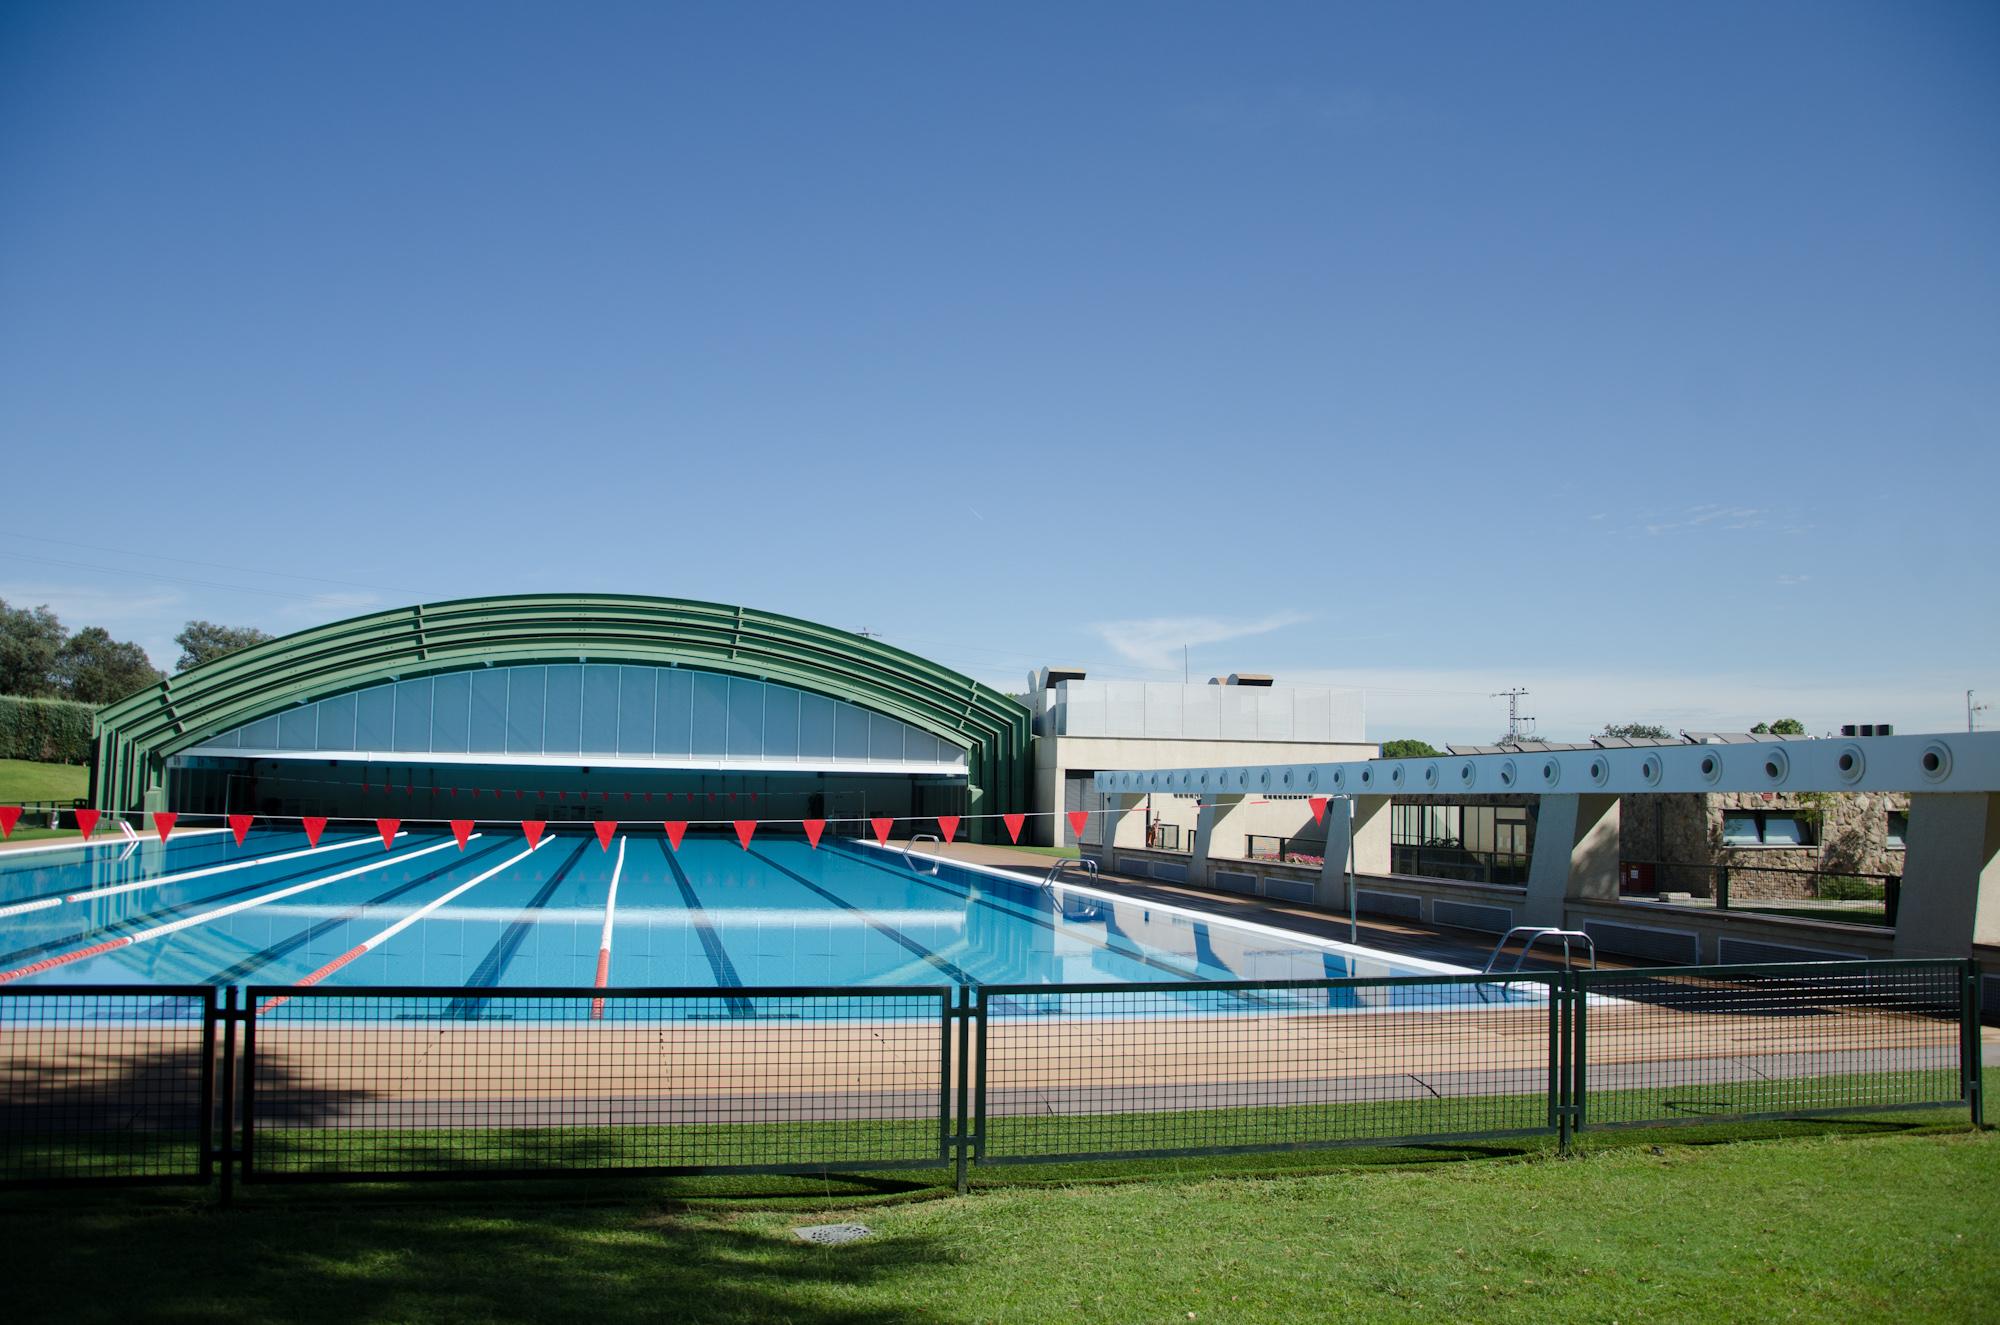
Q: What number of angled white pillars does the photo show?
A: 5